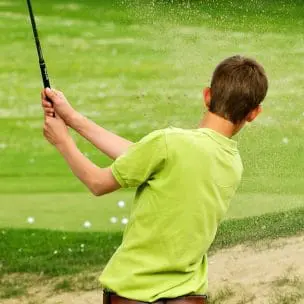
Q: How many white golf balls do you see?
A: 5